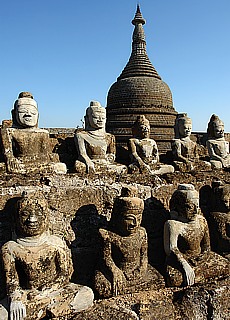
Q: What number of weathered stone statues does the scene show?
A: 9